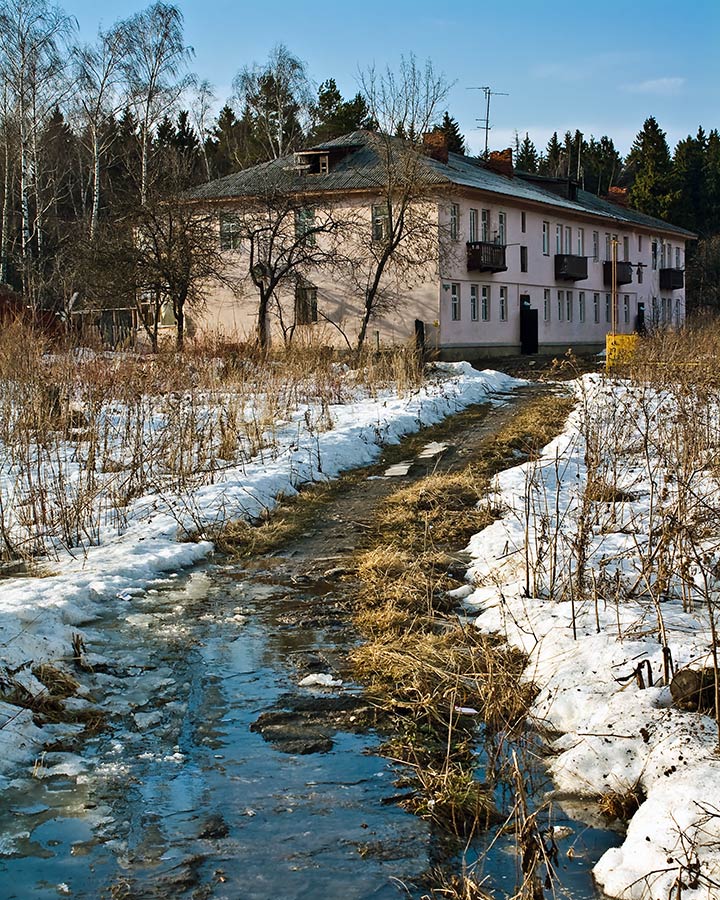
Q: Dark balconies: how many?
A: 4